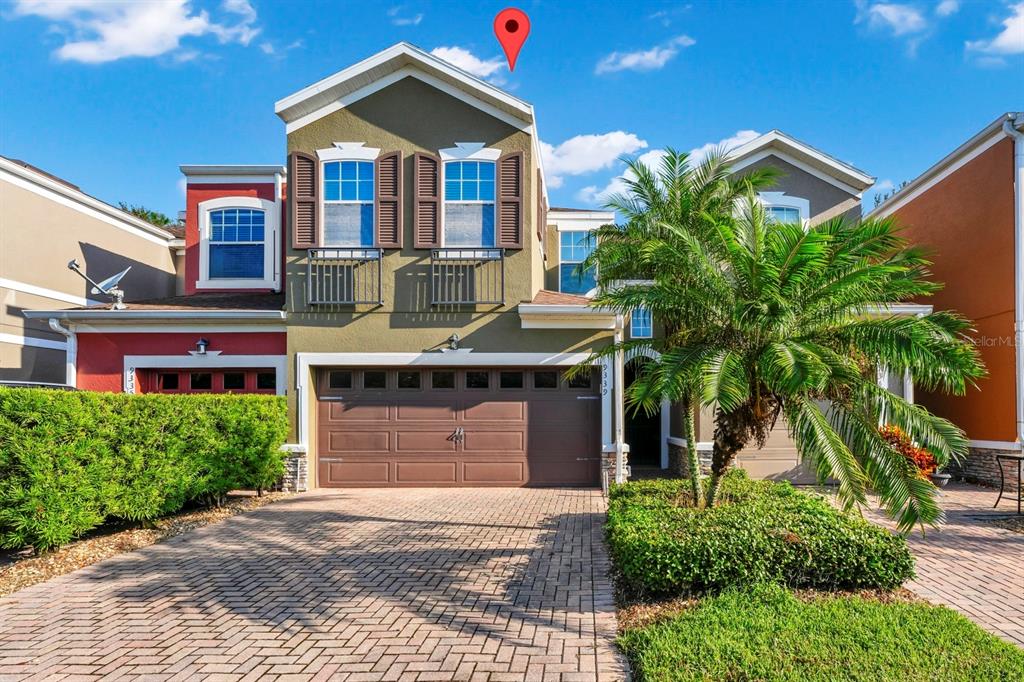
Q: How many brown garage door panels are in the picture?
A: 12